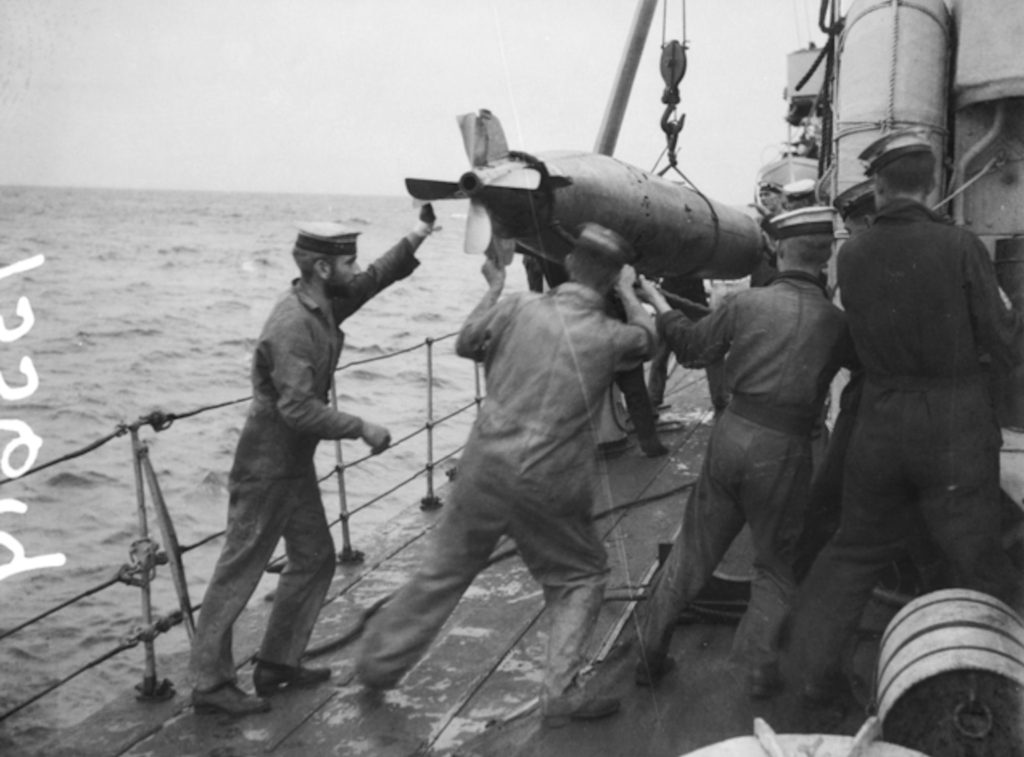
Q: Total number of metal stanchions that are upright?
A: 4